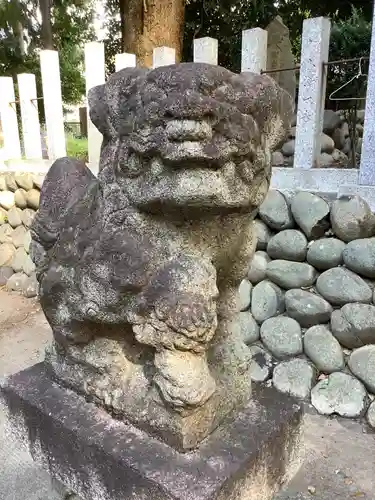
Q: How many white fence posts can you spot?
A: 10